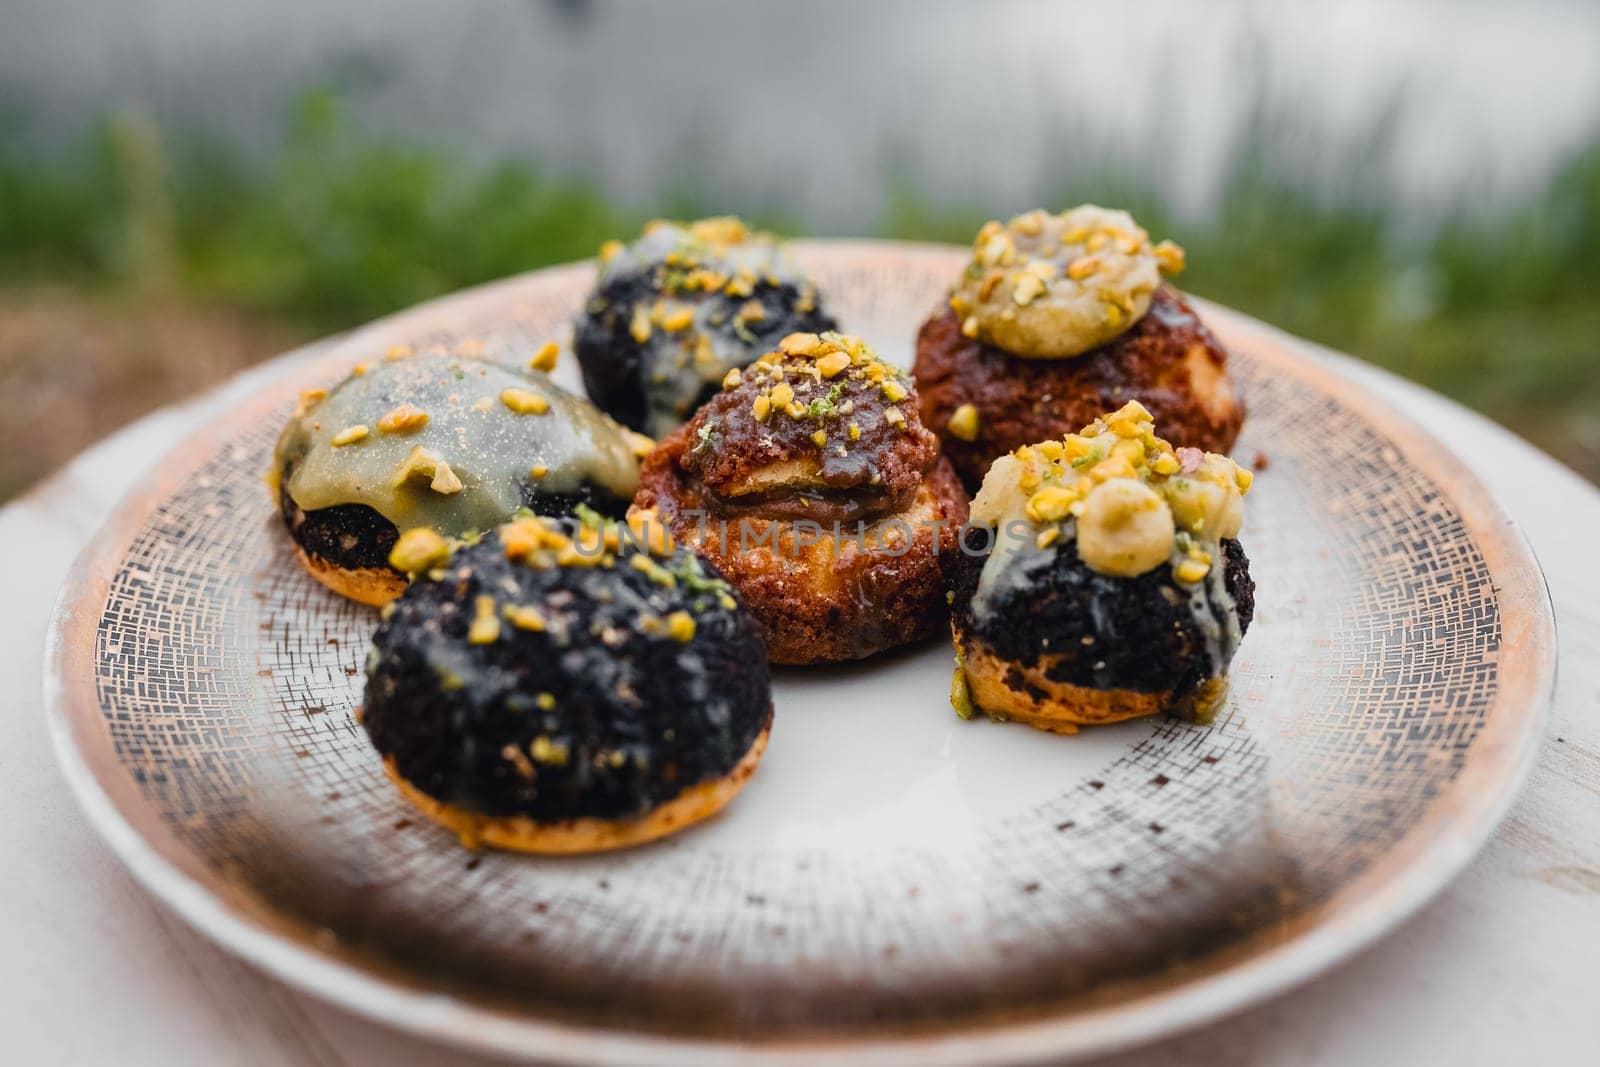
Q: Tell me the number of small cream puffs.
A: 6